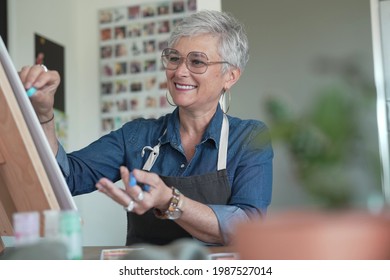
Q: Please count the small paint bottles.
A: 3